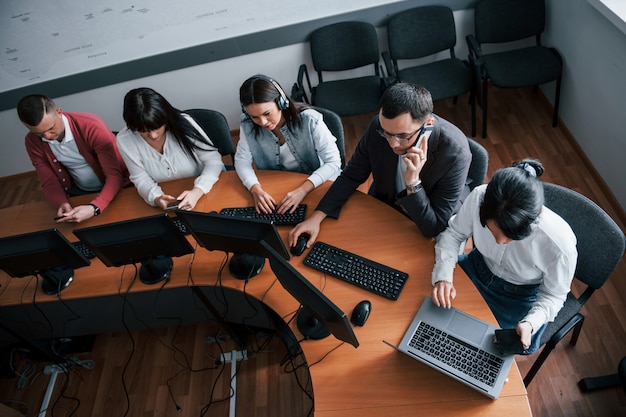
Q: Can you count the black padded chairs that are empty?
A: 3